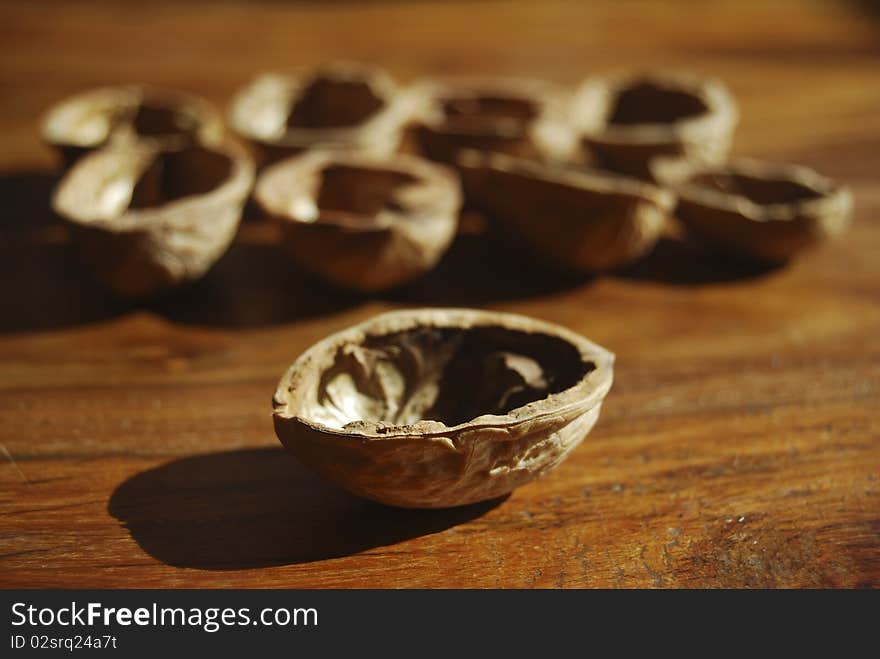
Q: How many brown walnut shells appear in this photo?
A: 9